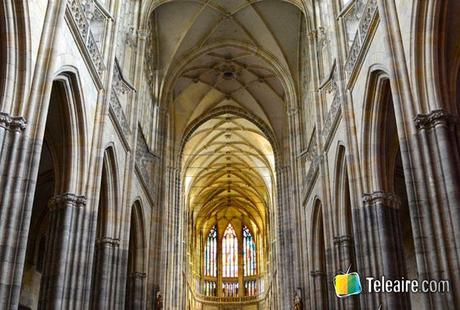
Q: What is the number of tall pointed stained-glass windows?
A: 3